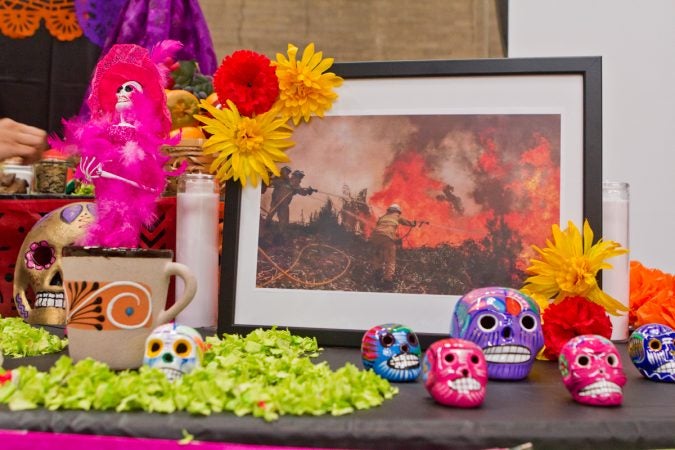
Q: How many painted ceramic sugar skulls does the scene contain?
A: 7